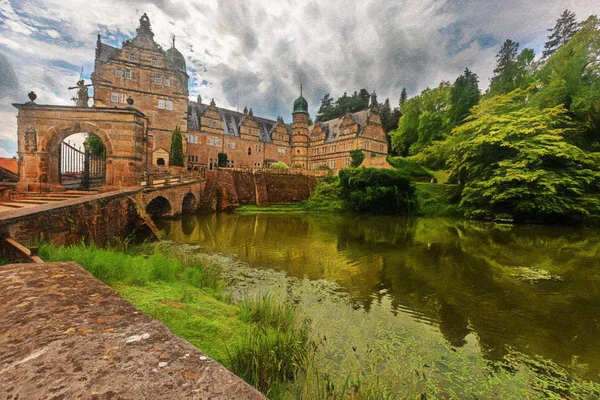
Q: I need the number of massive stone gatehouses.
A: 1